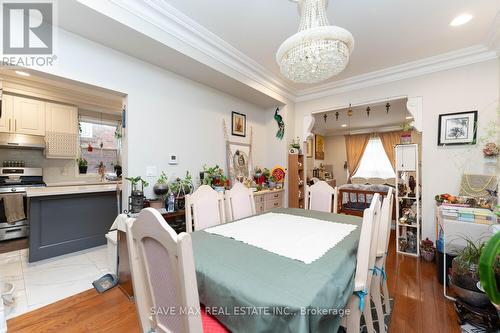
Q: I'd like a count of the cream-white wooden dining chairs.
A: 6